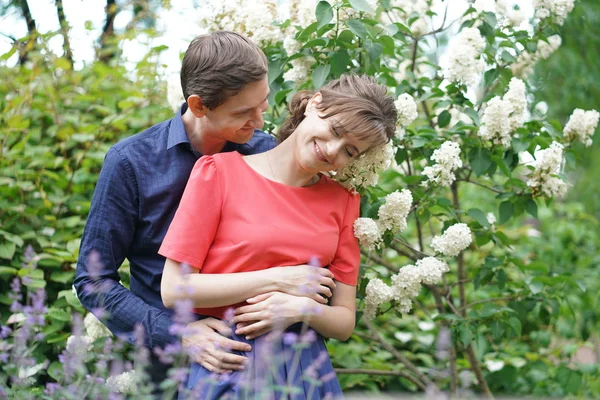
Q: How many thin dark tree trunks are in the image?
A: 3